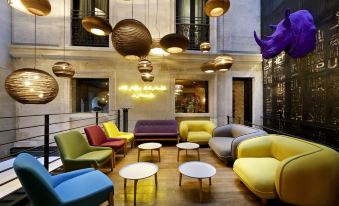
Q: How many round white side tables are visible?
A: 4